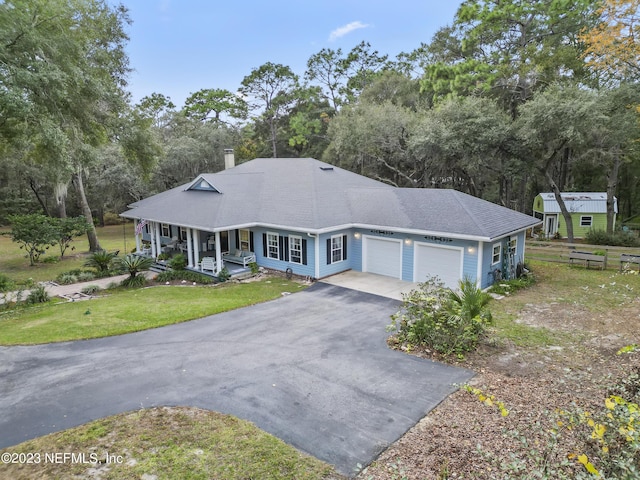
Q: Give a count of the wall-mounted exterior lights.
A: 3